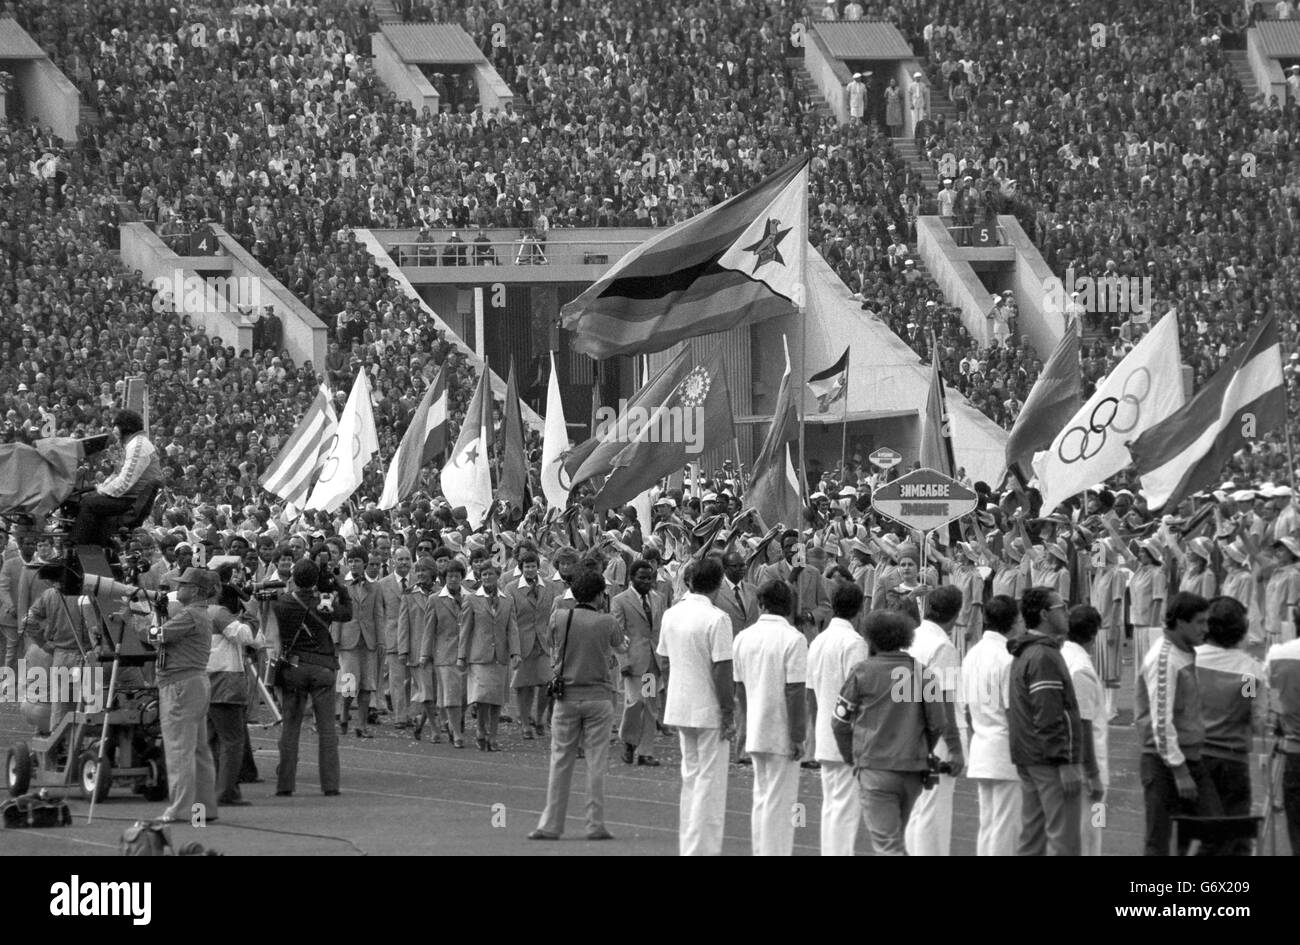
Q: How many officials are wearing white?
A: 6